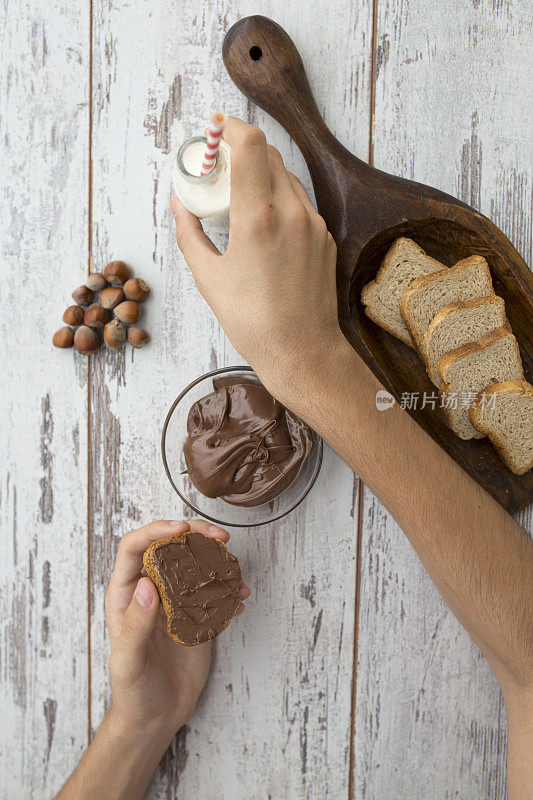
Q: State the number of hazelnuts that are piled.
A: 12